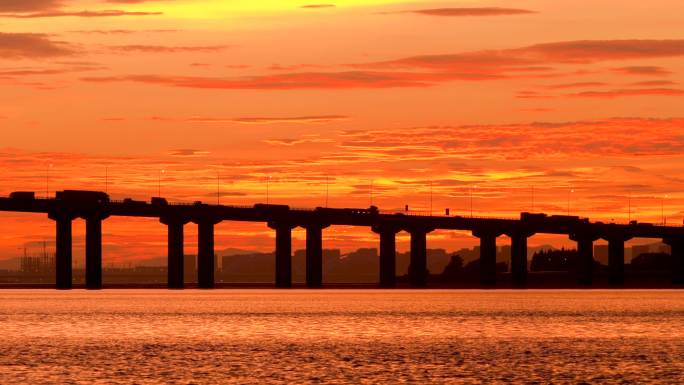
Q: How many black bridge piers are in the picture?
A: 13